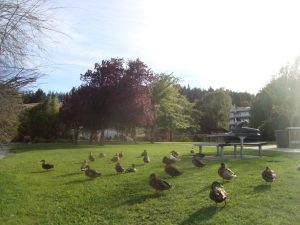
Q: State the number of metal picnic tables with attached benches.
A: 1